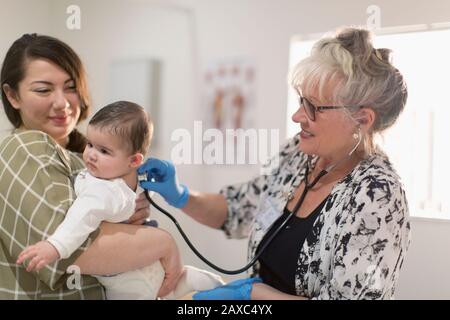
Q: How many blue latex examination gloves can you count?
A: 2